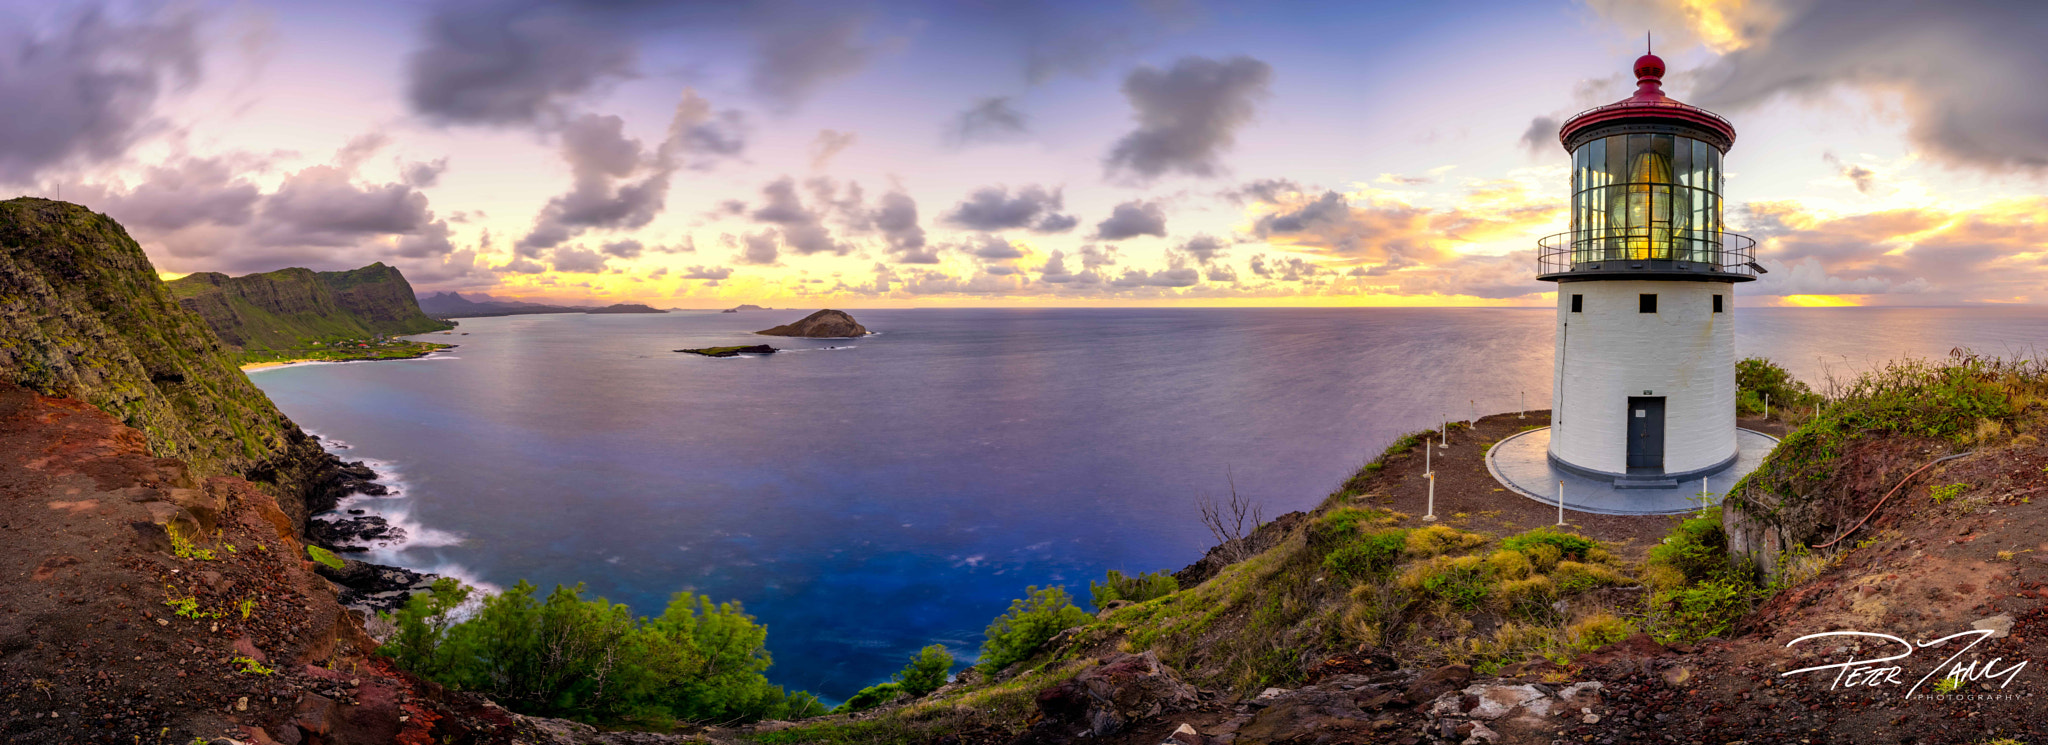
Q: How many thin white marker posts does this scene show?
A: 9